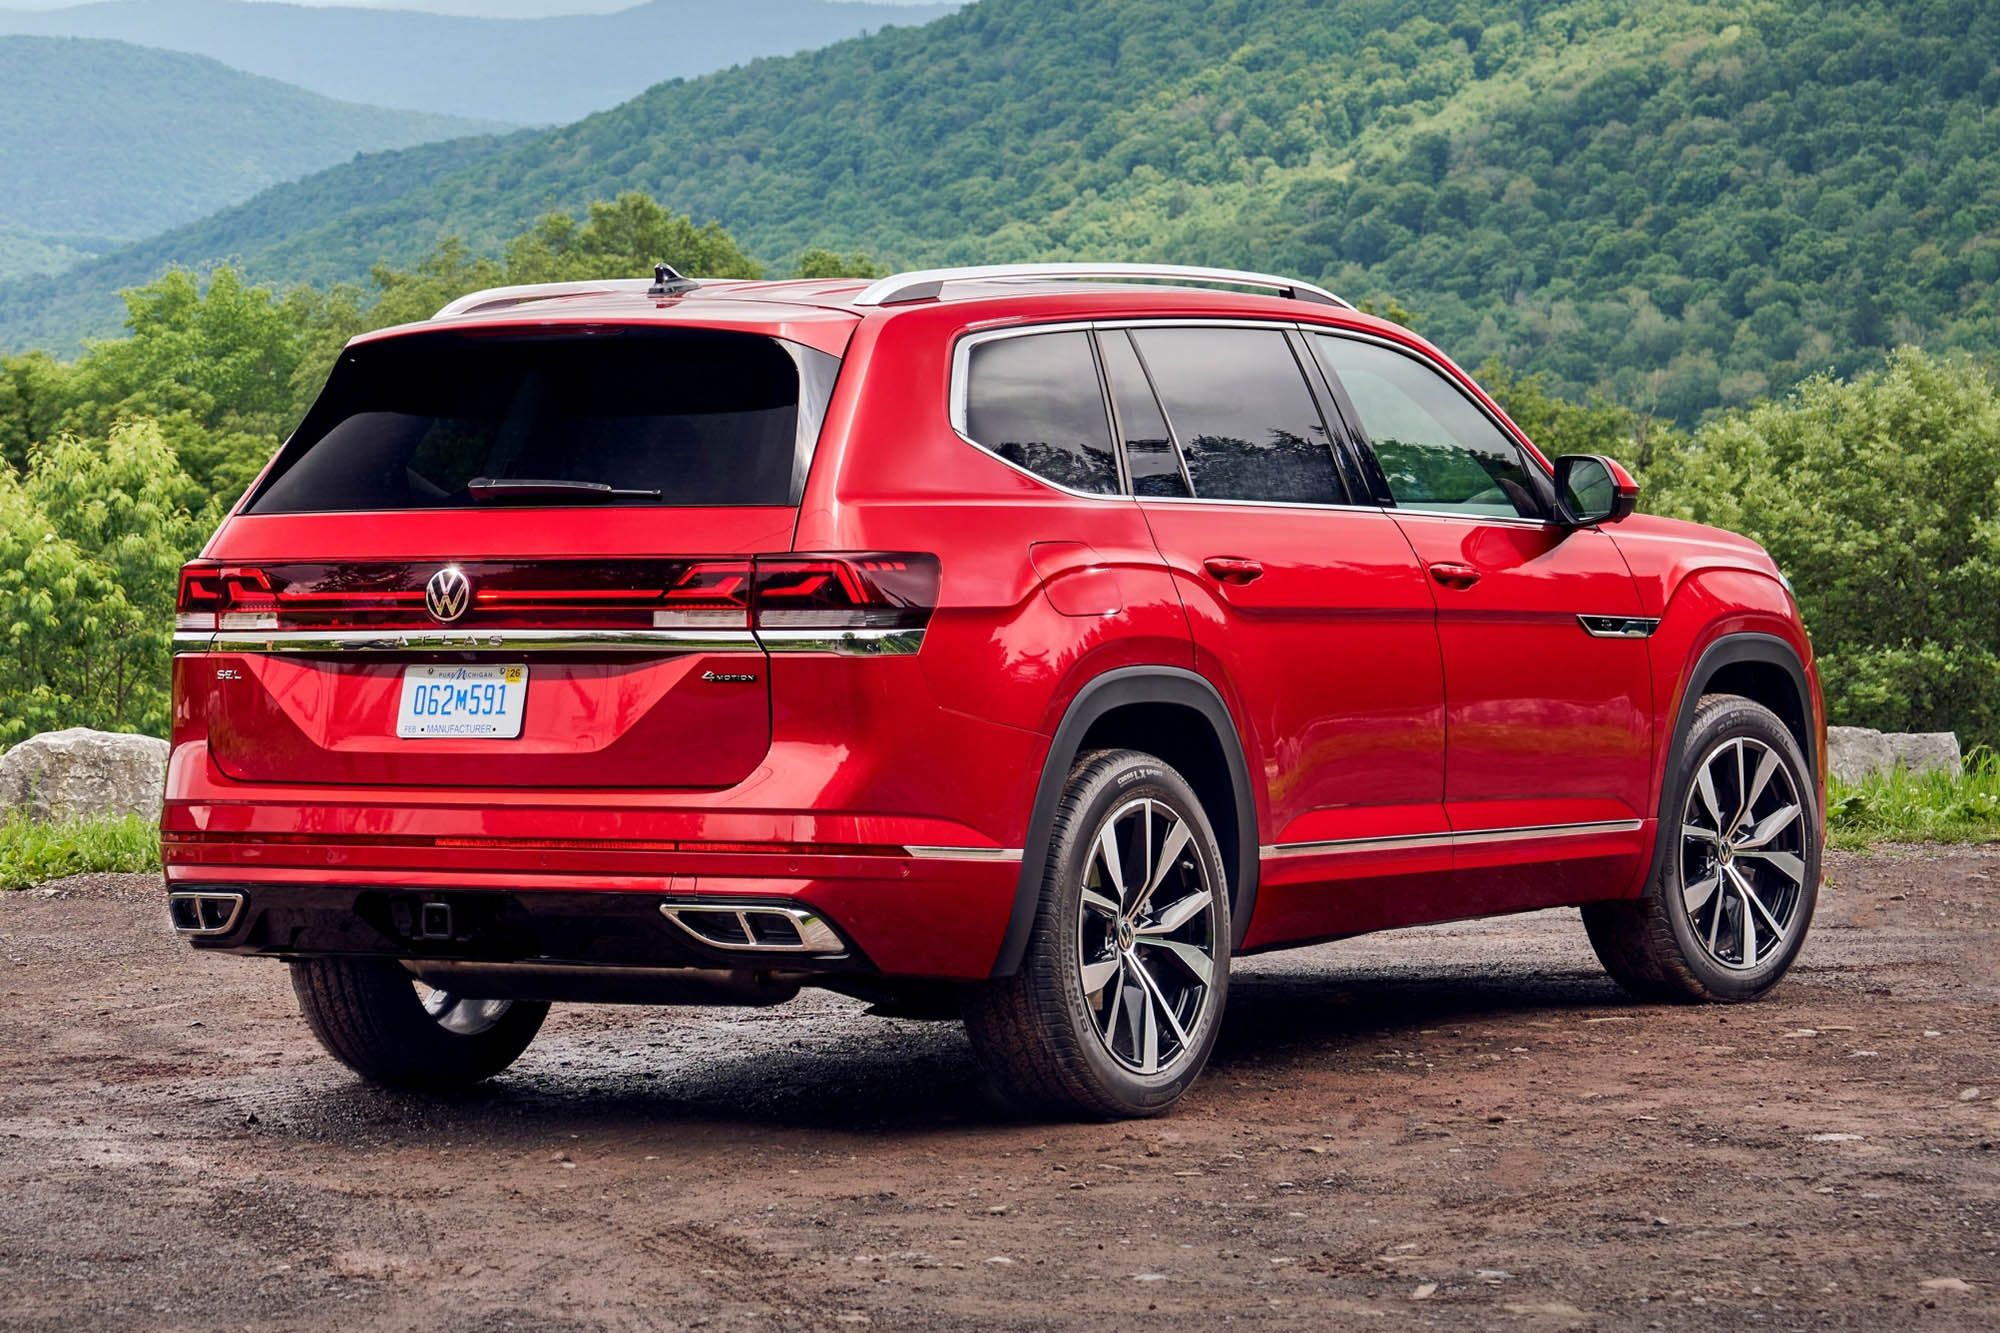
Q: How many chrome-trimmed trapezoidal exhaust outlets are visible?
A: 2